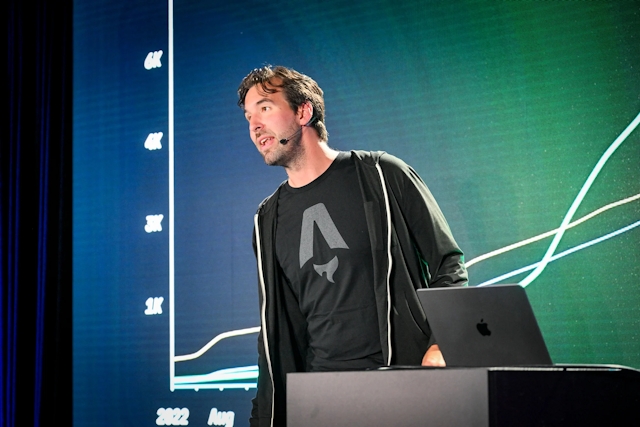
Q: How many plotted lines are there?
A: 3